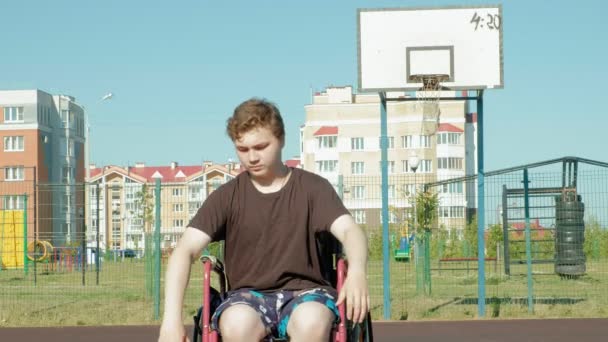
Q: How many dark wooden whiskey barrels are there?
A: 0